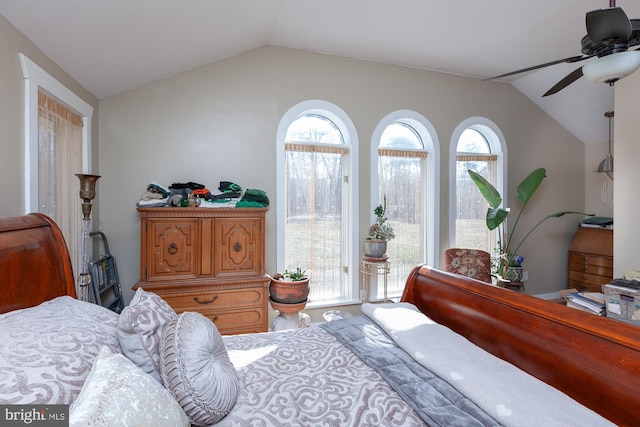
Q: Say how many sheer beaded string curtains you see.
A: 4